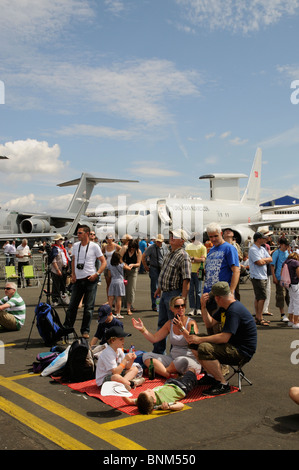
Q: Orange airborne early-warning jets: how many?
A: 0